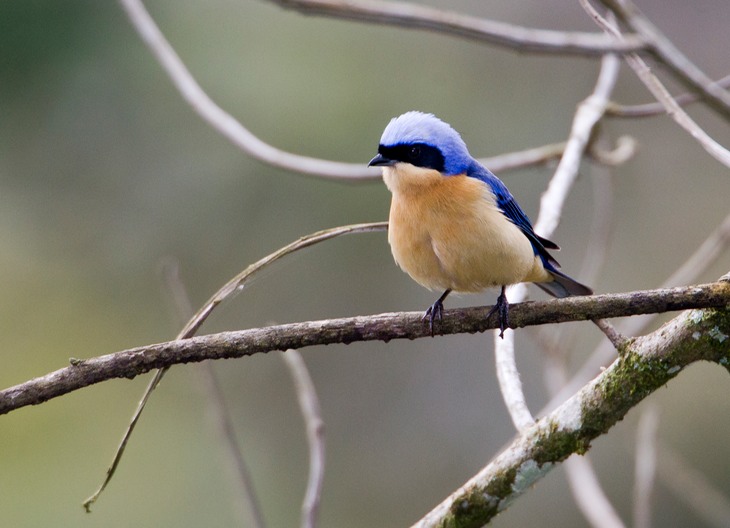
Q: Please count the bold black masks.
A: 1